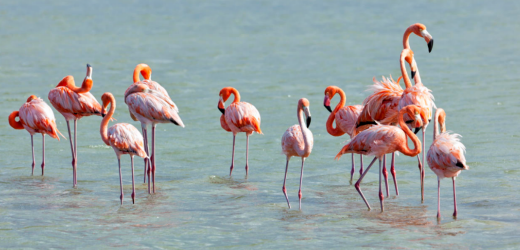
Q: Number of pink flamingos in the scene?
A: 12